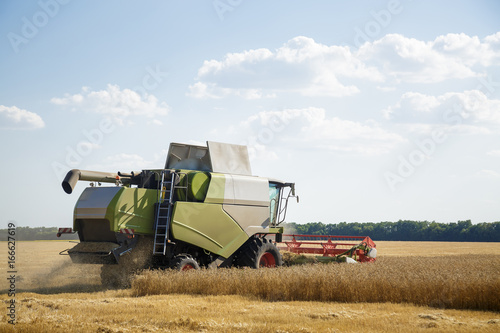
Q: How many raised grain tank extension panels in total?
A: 2